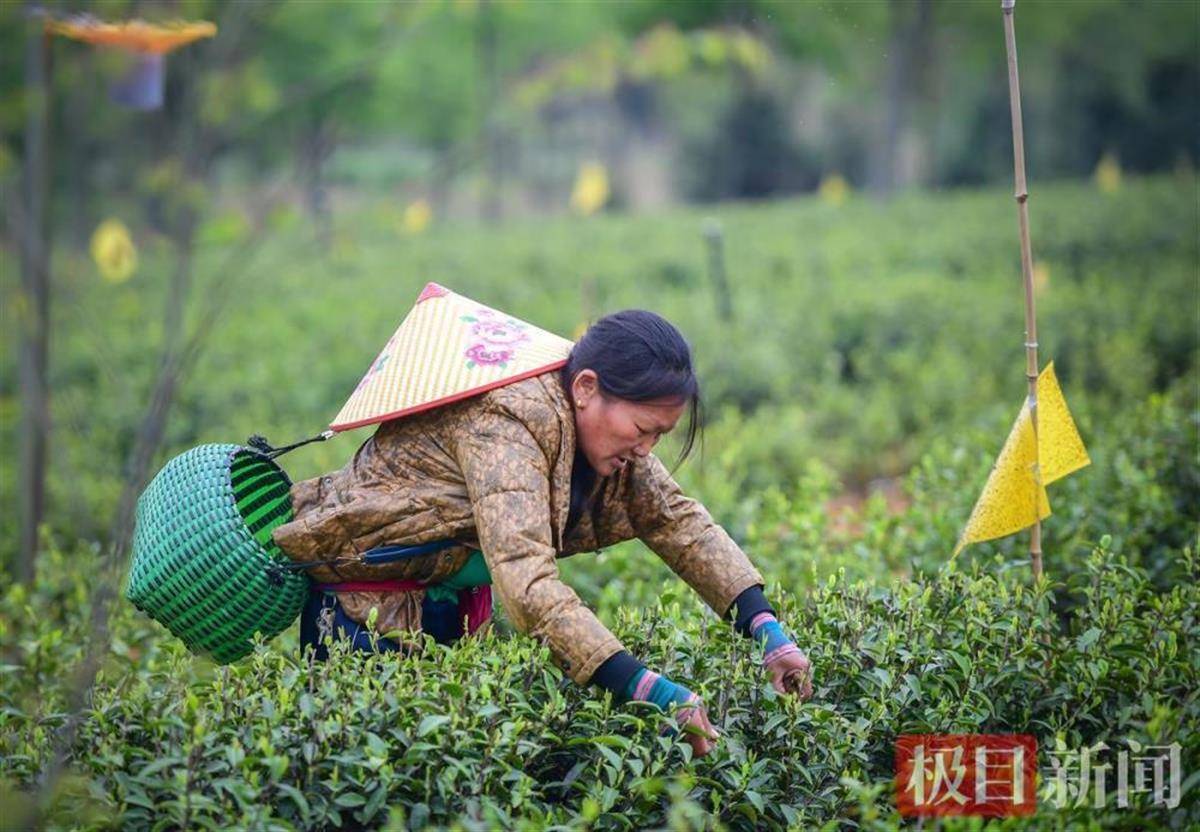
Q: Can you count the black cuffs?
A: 2